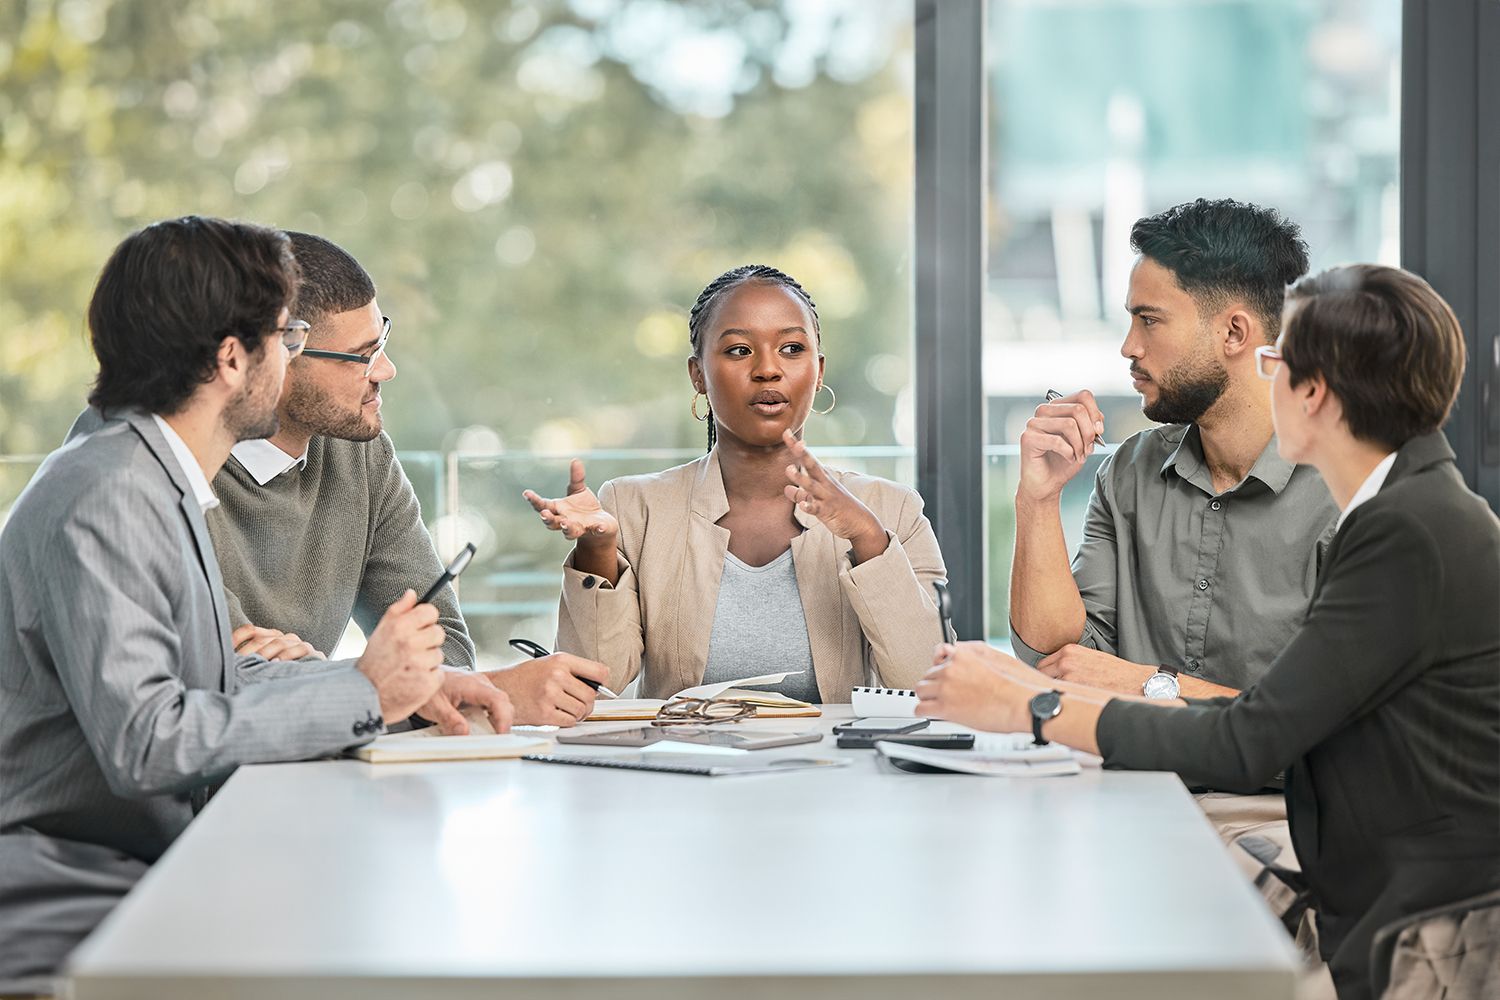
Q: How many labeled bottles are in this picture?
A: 0